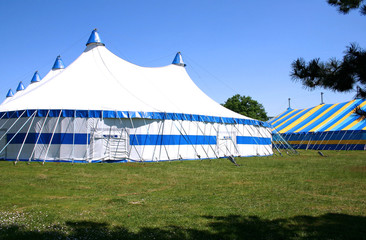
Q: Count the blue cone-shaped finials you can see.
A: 6